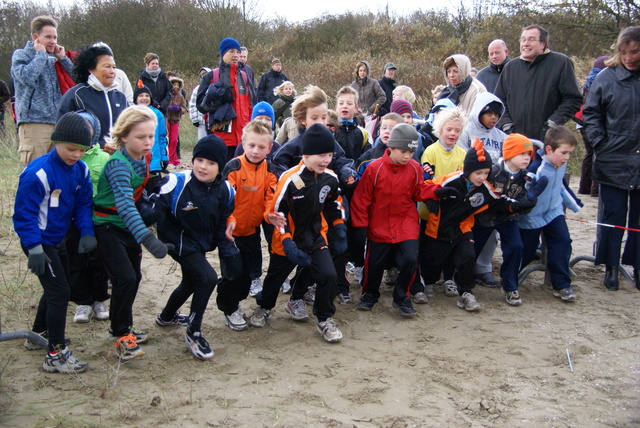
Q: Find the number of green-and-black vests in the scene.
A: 1